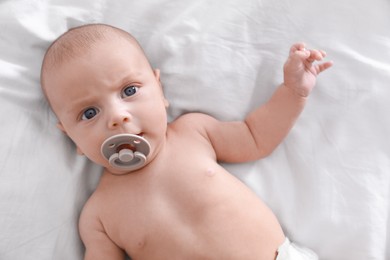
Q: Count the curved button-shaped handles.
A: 1